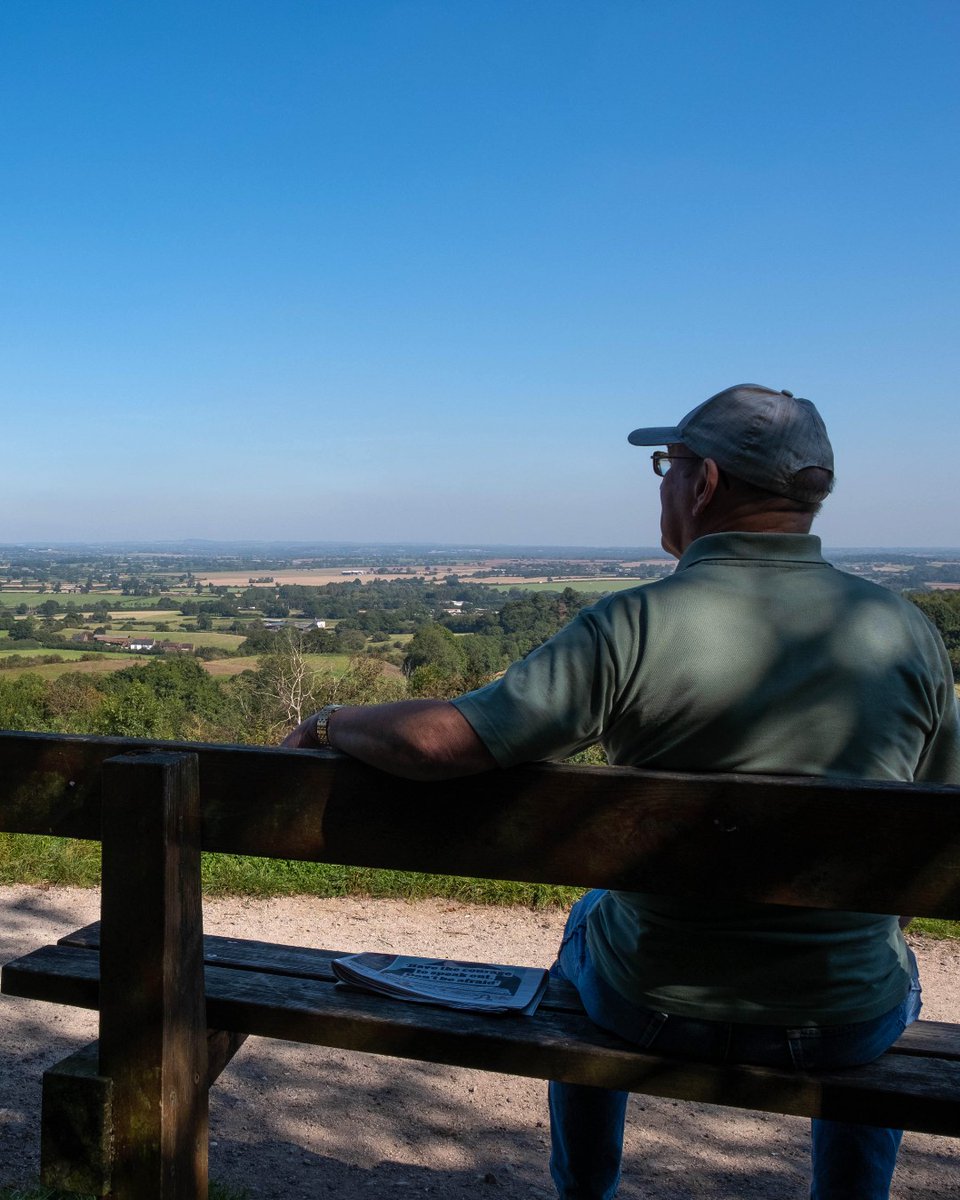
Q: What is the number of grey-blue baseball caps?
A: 1